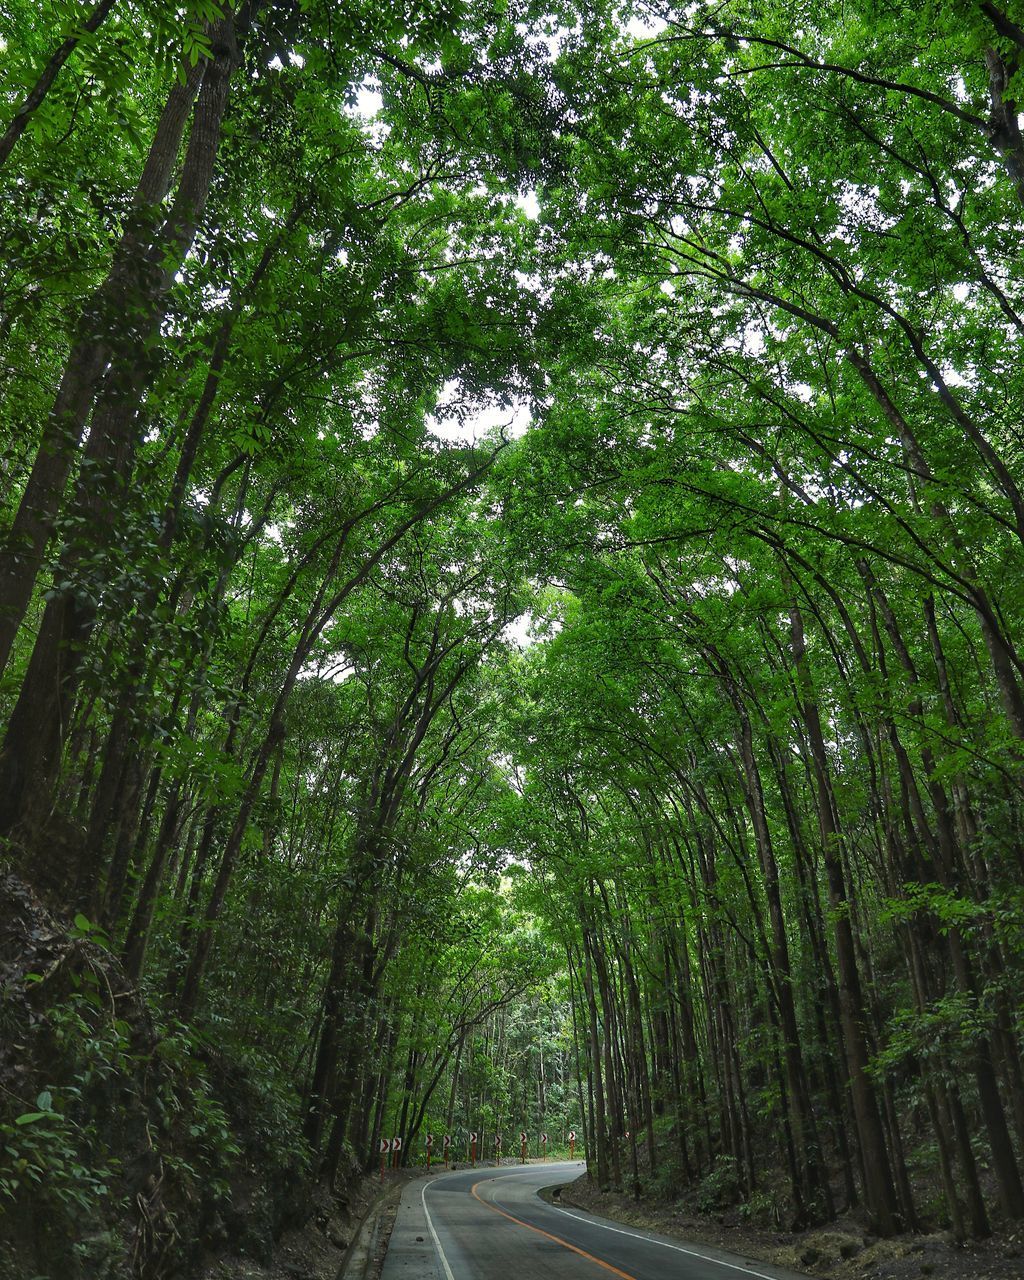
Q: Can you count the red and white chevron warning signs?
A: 9